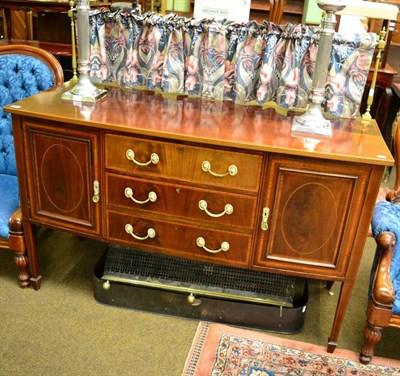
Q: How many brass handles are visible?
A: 8